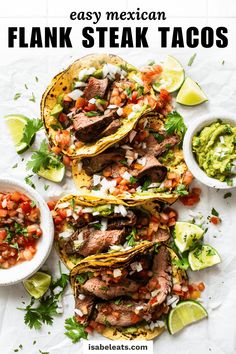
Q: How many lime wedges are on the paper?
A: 8